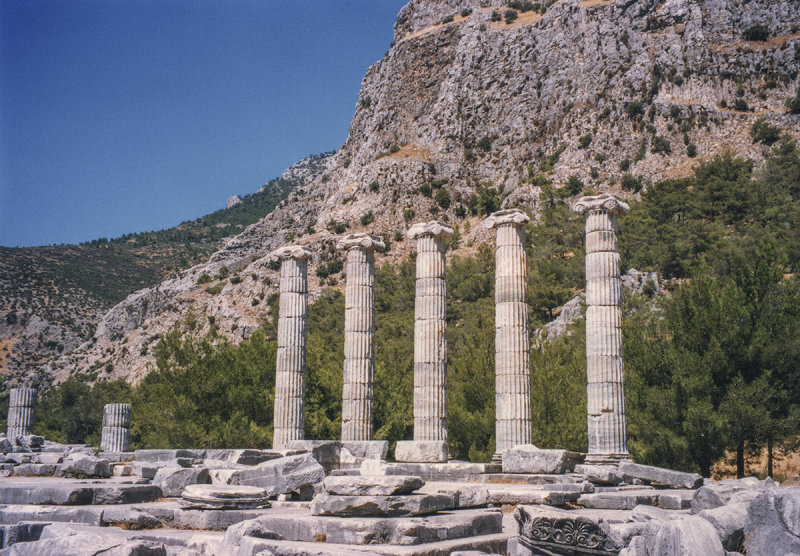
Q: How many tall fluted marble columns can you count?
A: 5